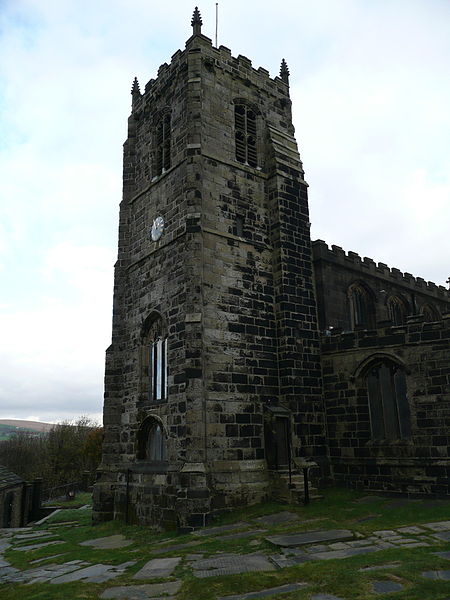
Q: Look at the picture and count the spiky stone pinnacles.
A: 3